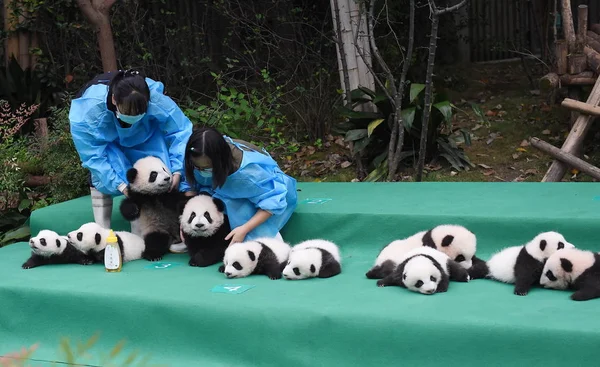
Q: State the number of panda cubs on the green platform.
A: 10